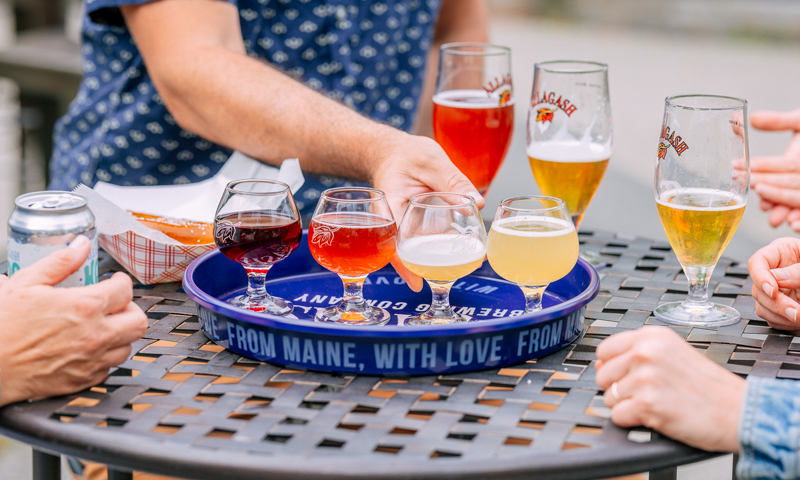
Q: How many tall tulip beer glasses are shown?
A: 3